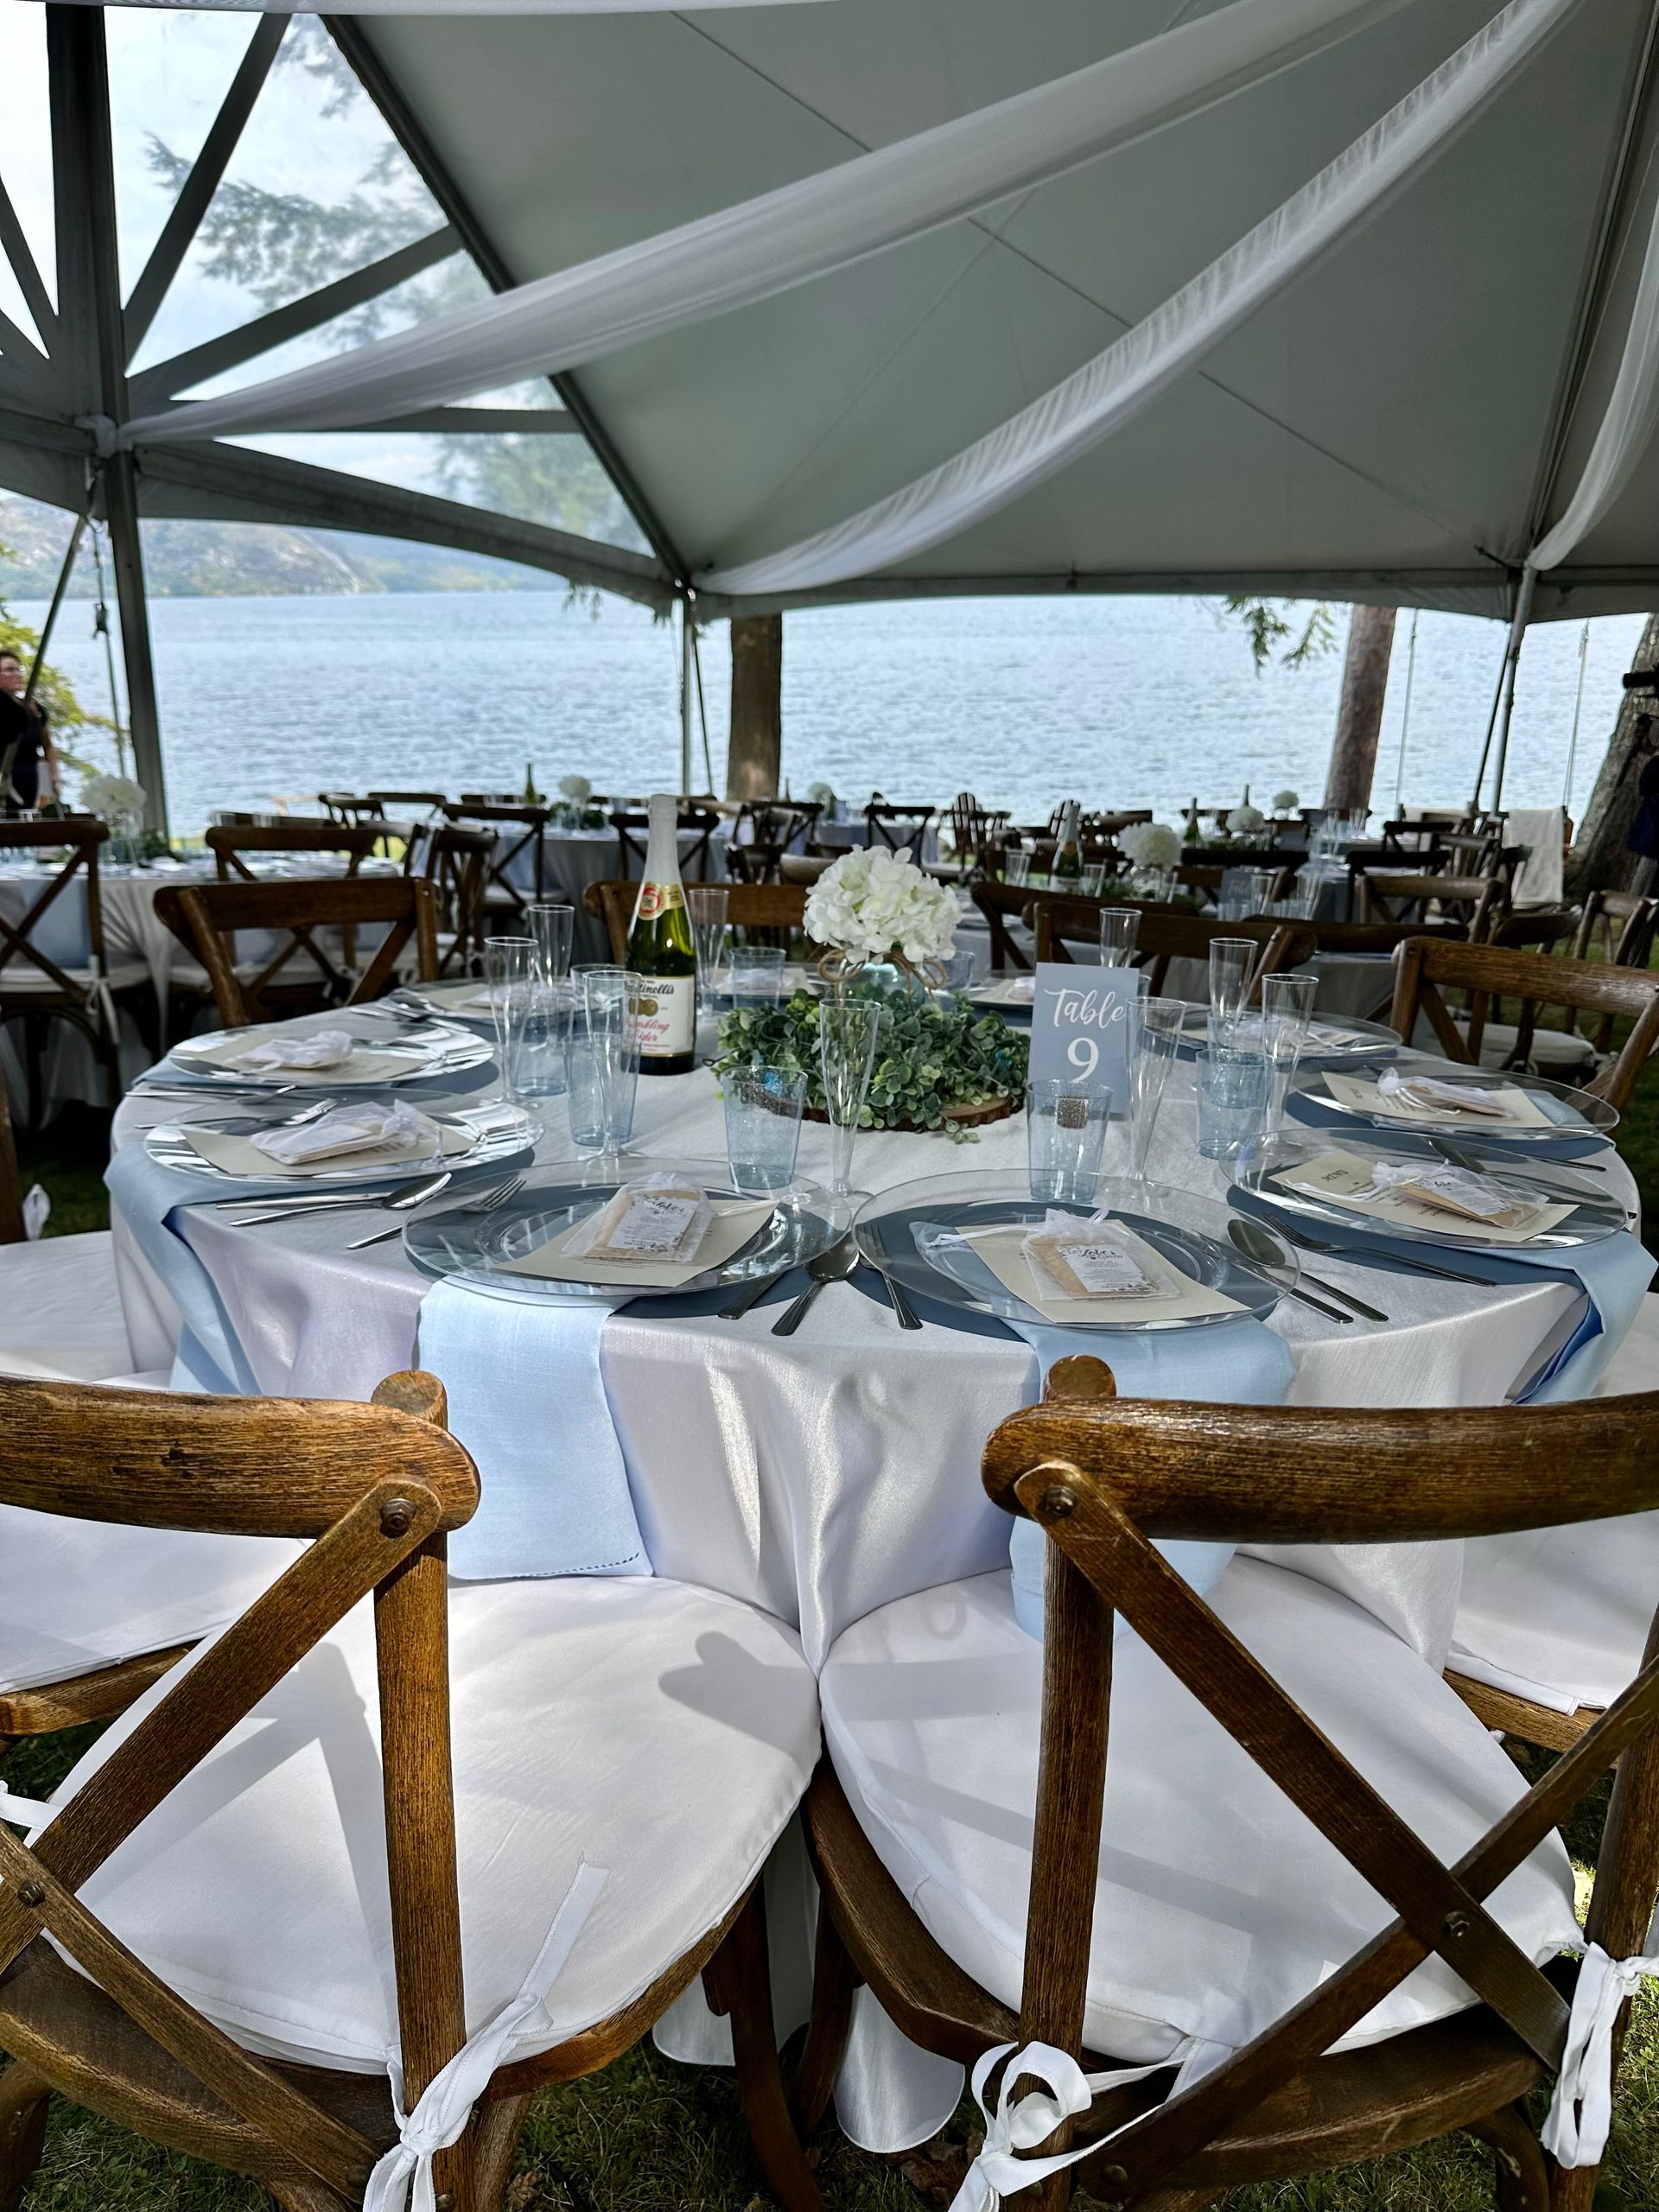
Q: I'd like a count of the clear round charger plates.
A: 10